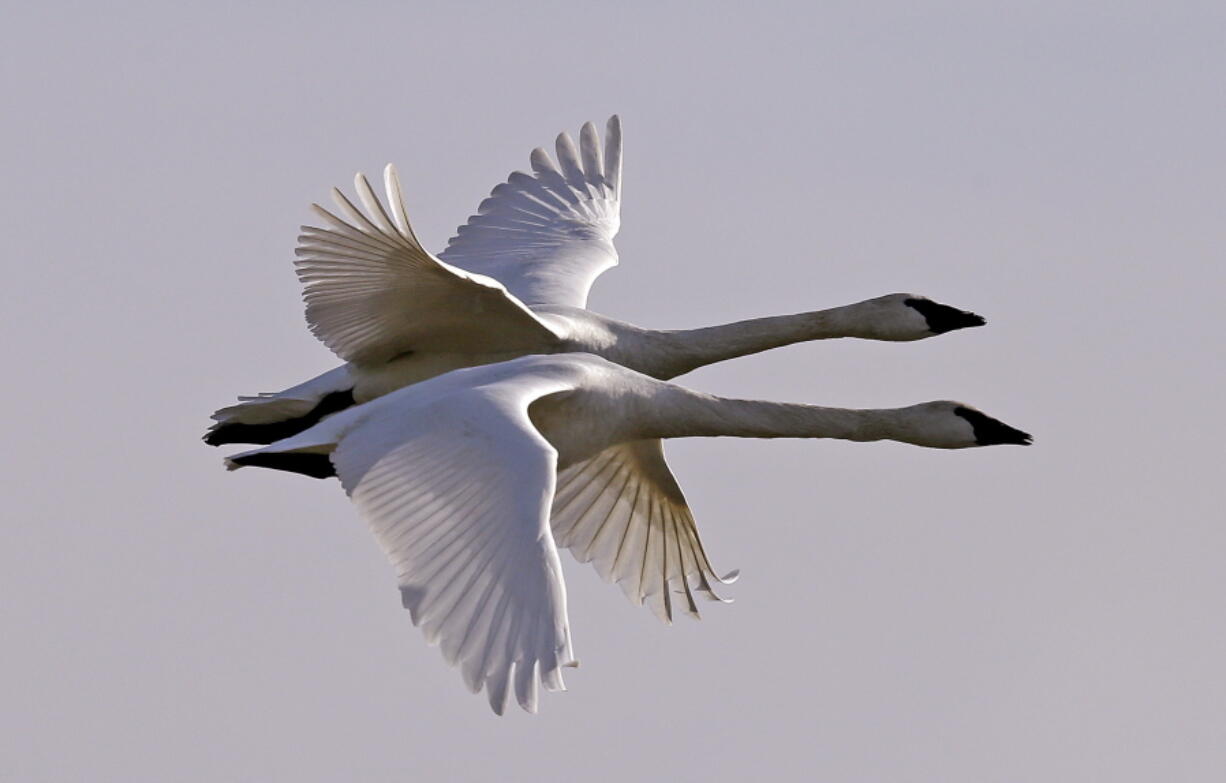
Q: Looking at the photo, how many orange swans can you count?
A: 0